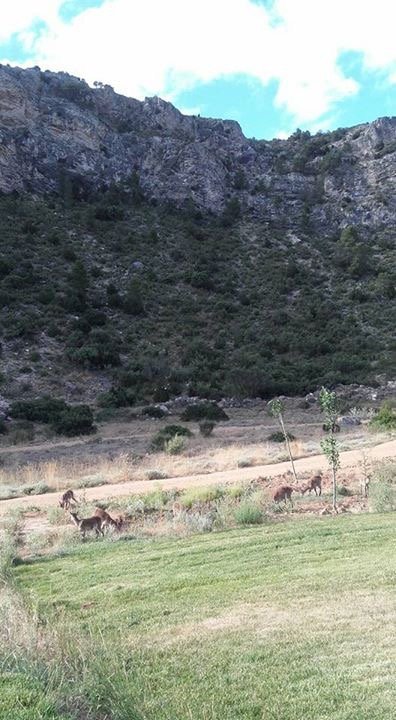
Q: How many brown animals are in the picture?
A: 5